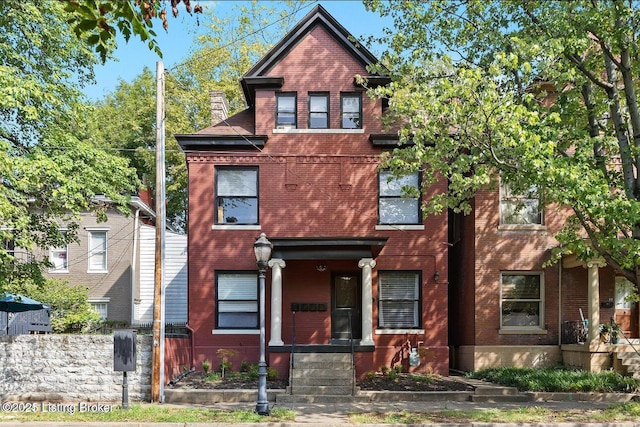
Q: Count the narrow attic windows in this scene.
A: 3